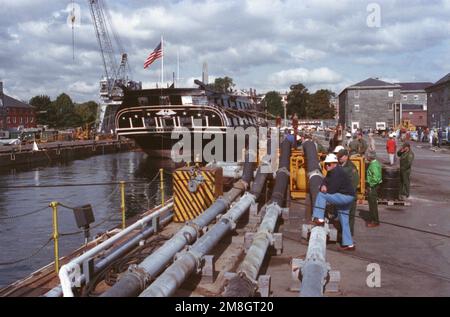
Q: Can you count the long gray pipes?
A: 4